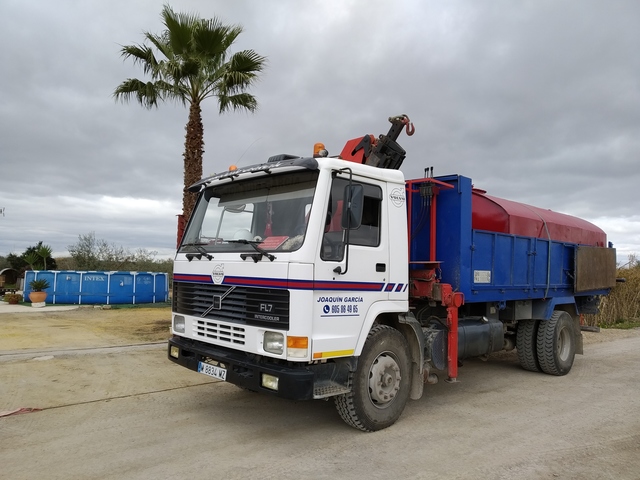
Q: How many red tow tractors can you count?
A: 0